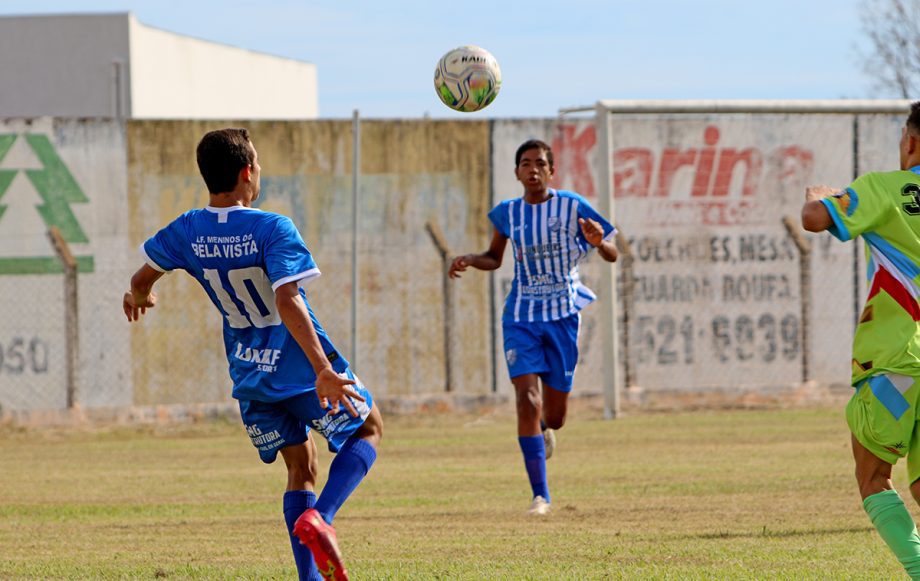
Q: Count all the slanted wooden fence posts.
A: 4